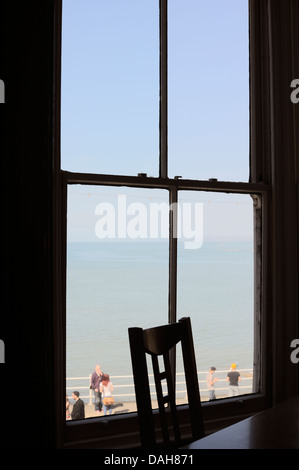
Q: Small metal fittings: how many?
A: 3